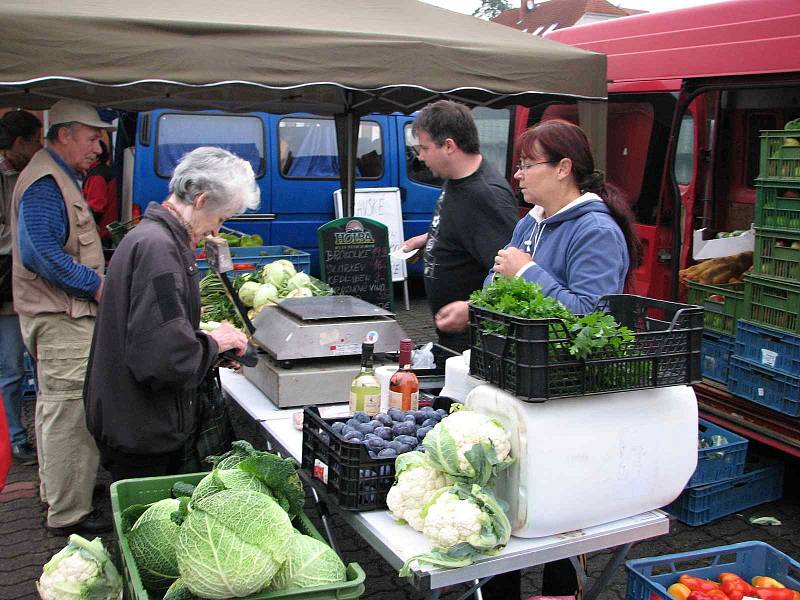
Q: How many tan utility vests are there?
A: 1